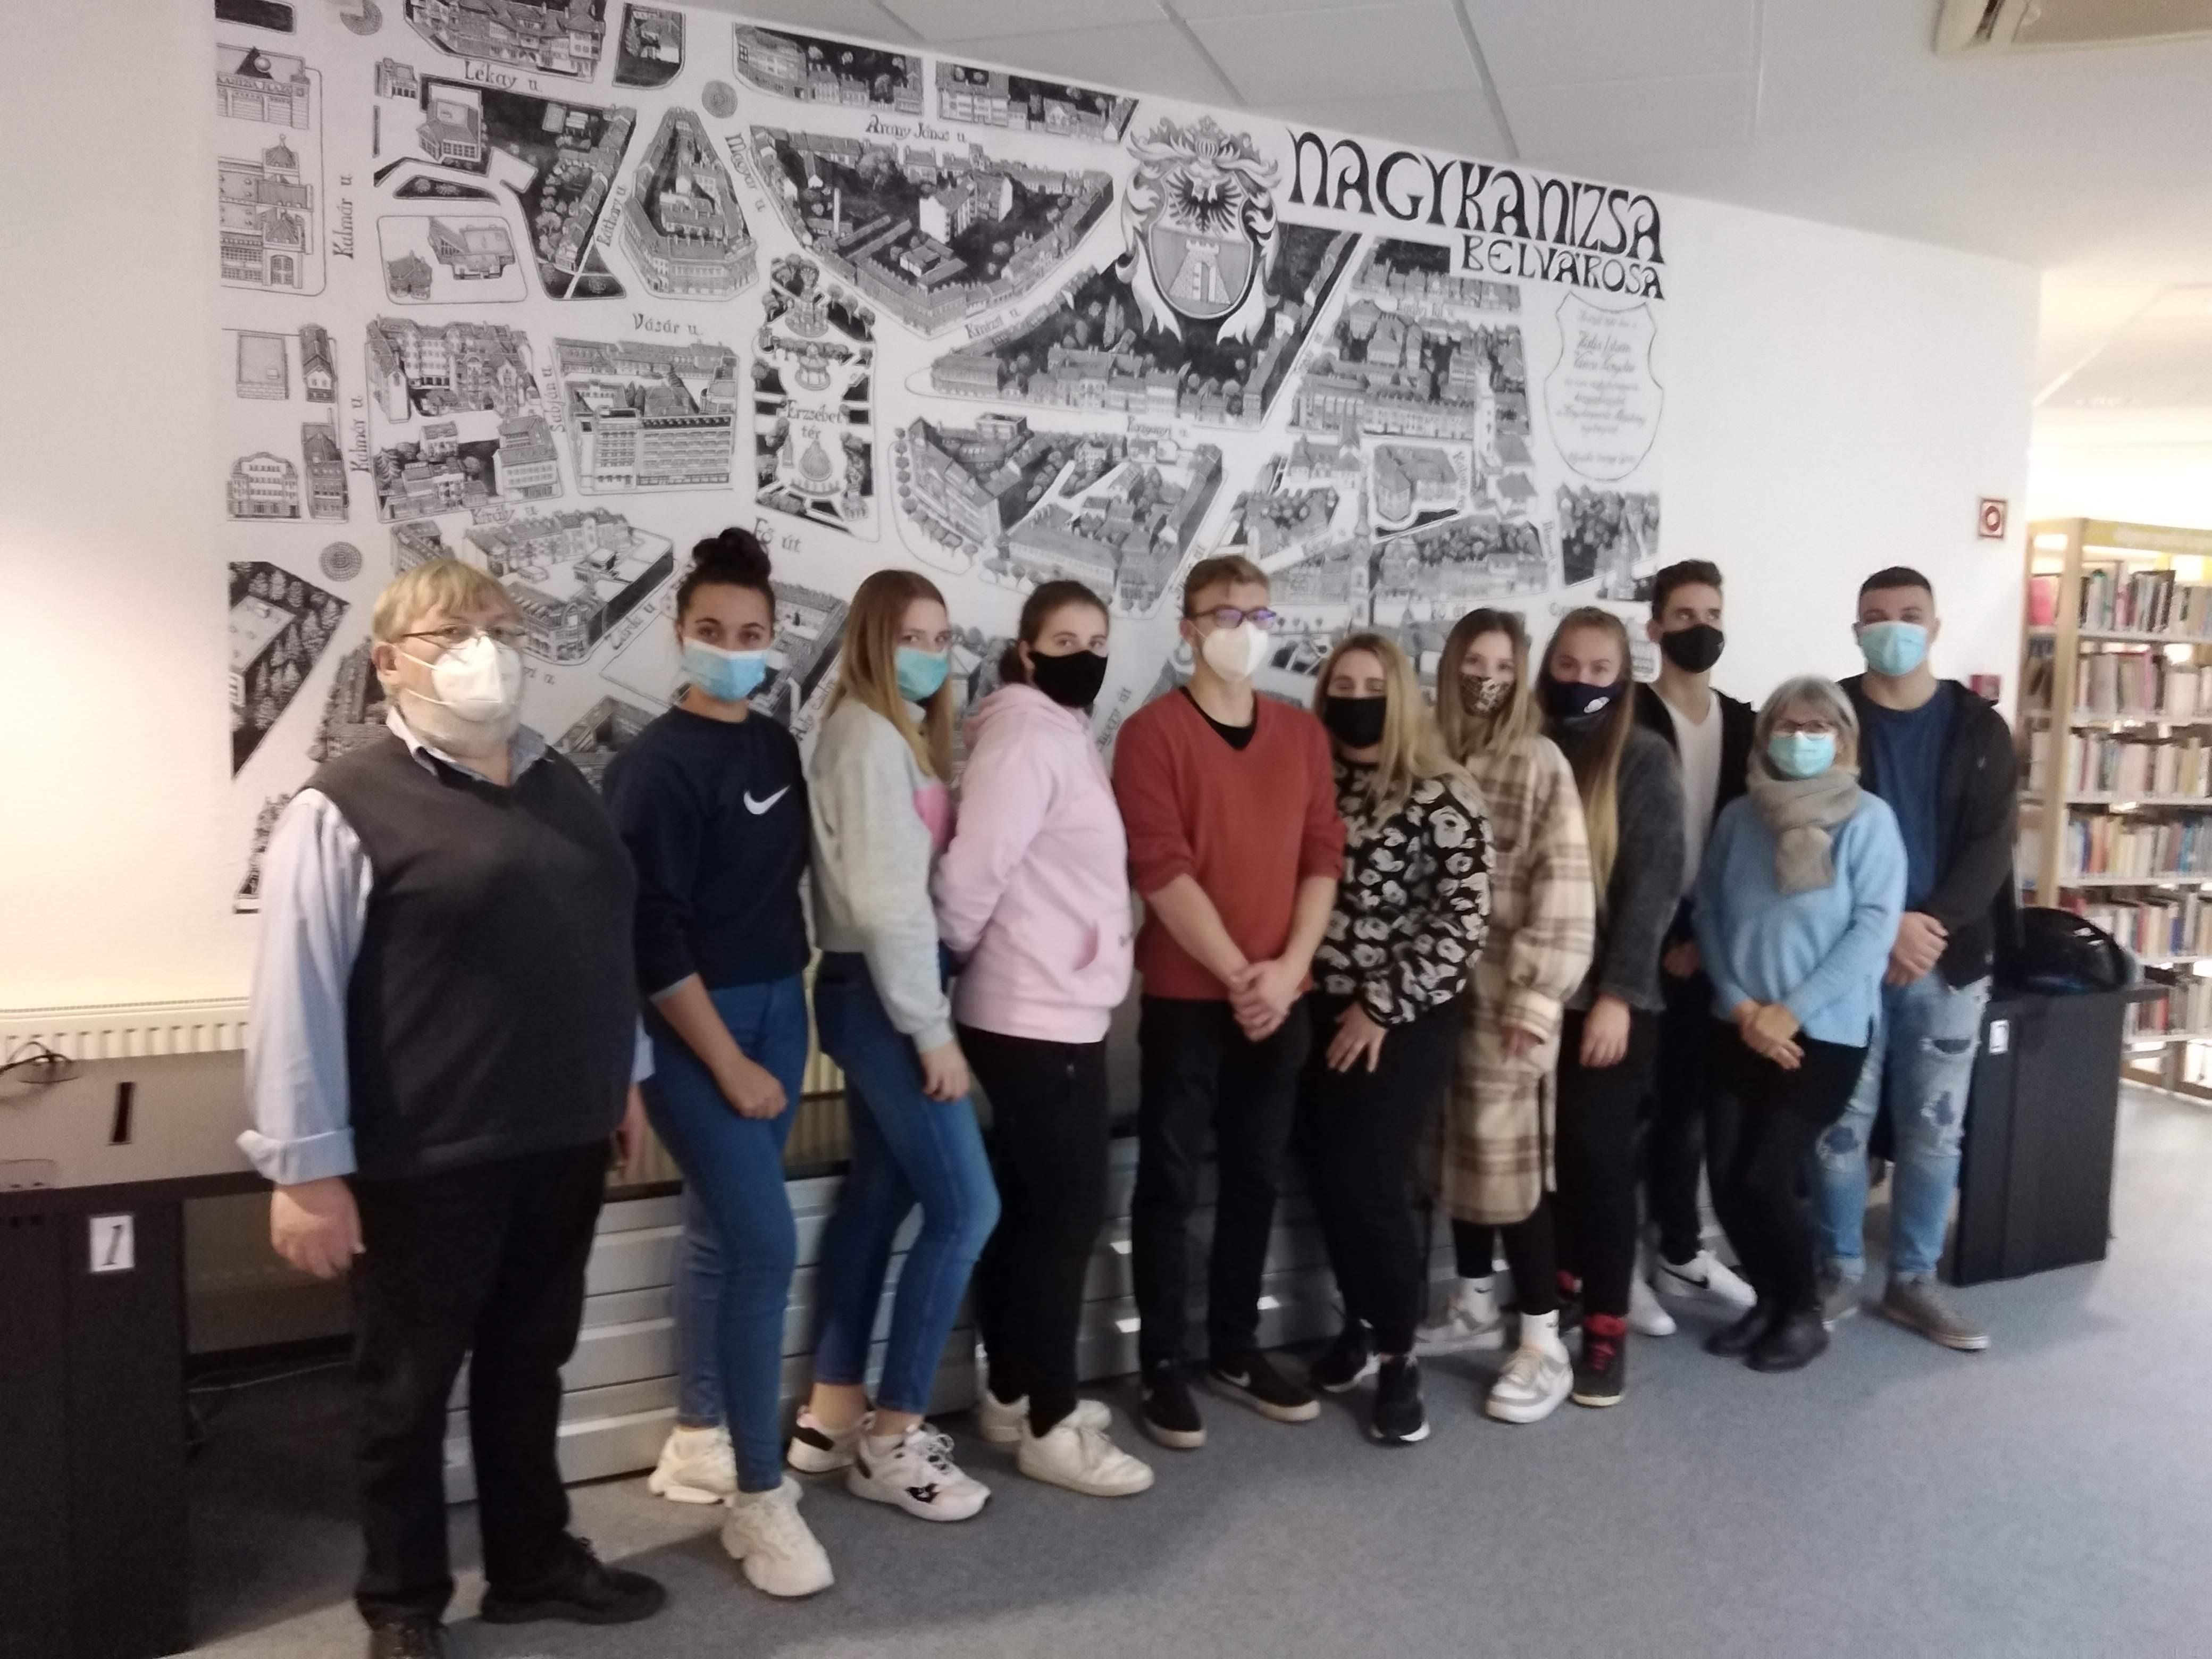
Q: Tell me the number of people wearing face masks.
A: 11